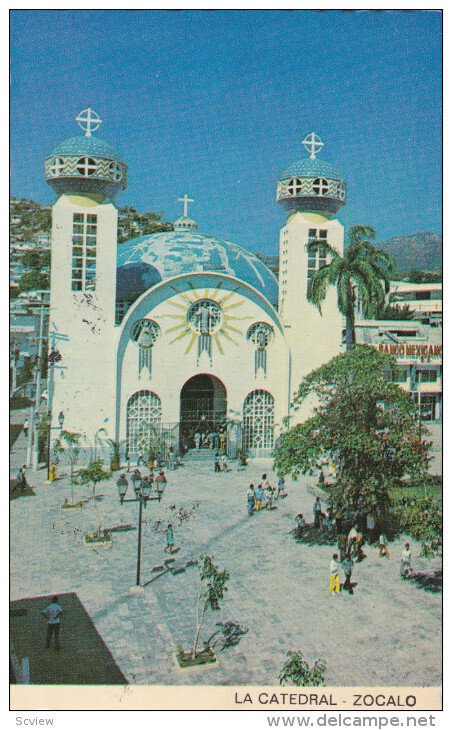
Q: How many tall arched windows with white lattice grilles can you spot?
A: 2